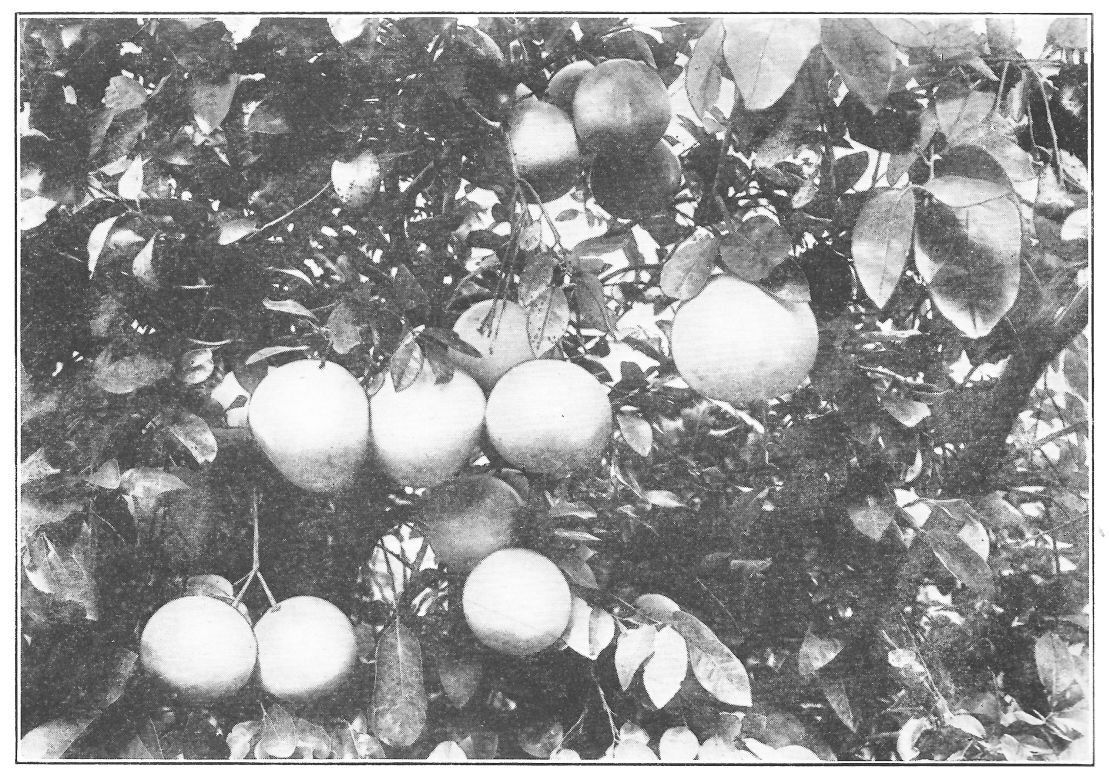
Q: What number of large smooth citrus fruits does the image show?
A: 13